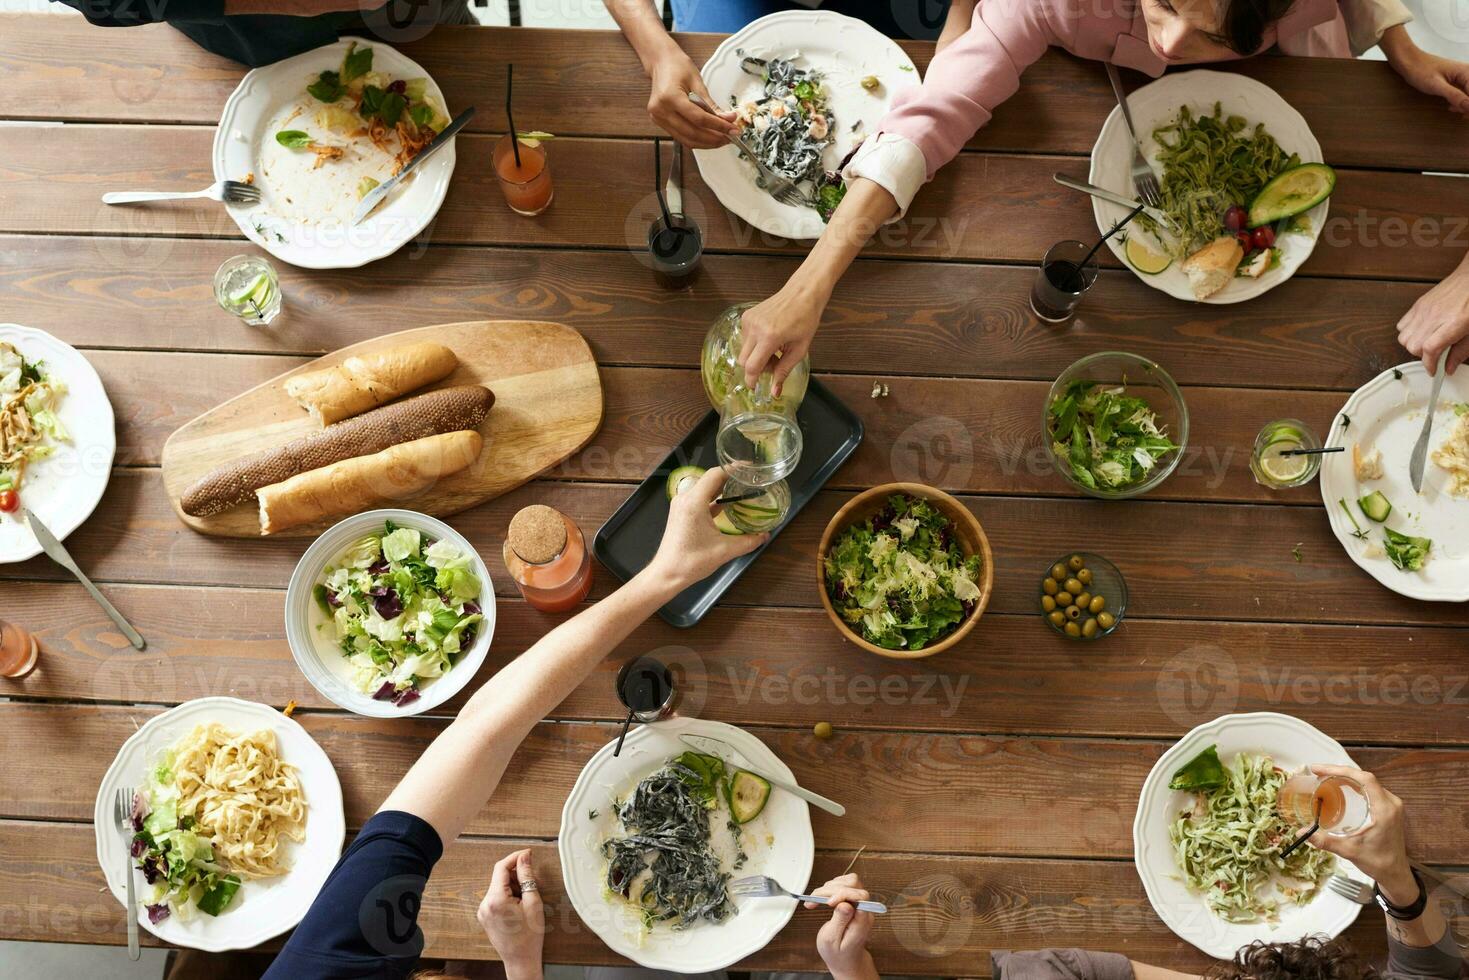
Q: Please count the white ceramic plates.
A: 8